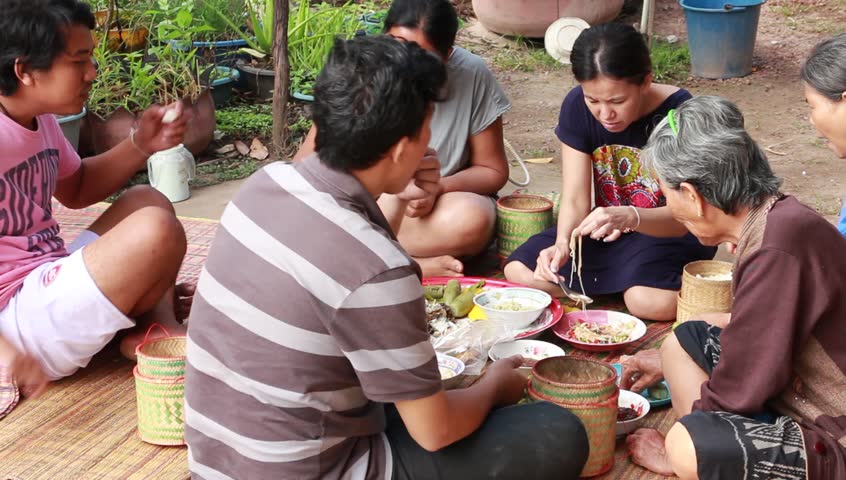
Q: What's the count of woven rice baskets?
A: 4